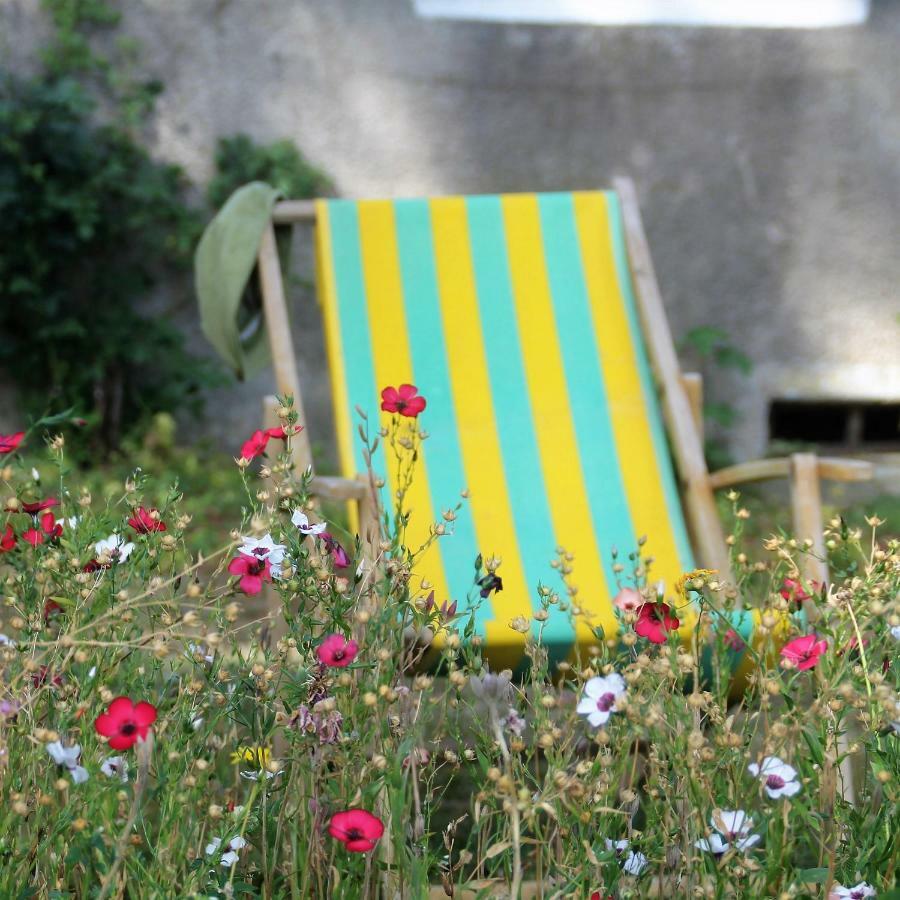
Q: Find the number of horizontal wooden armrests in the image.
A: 2